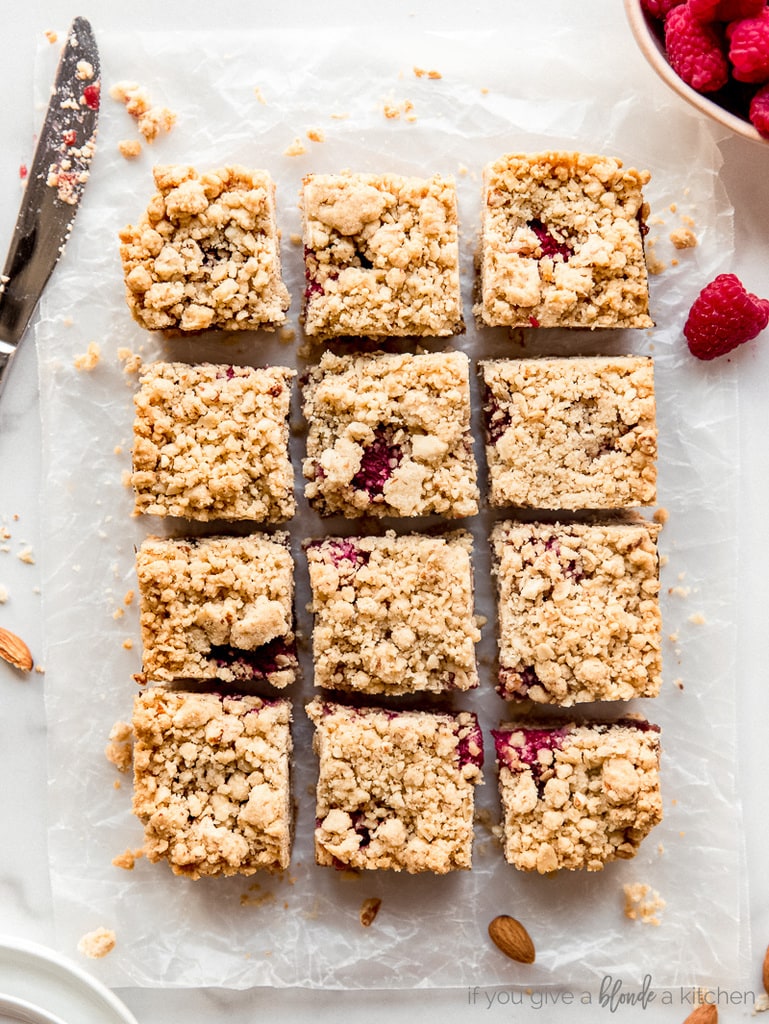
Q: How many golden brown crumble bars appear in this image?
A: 12